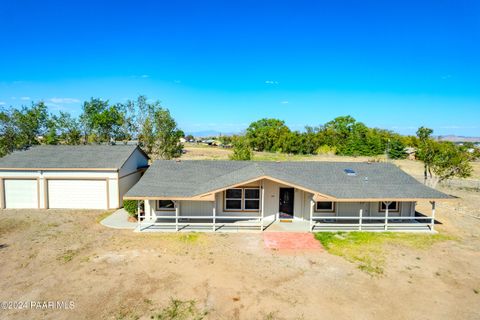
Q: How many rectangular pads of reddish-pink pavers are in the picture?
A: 1